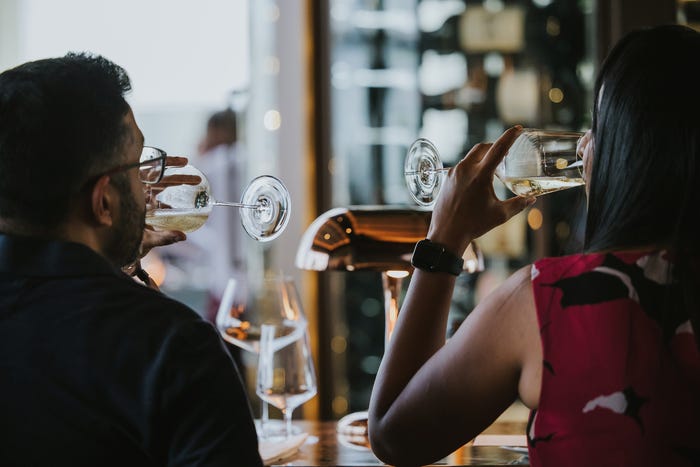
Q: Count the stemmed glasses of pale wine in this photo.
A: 2